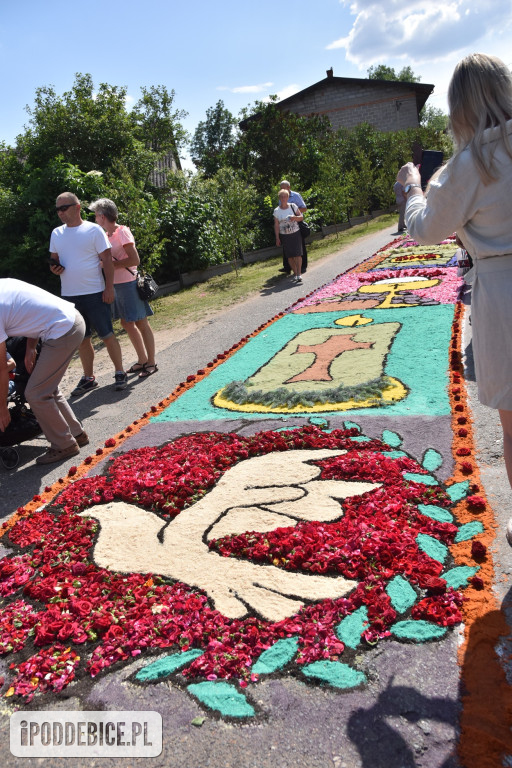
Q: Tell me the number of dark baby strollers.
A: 1